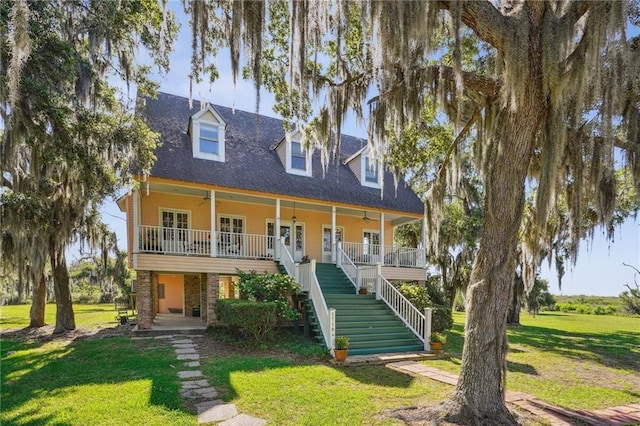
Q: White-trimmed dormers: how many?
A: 3